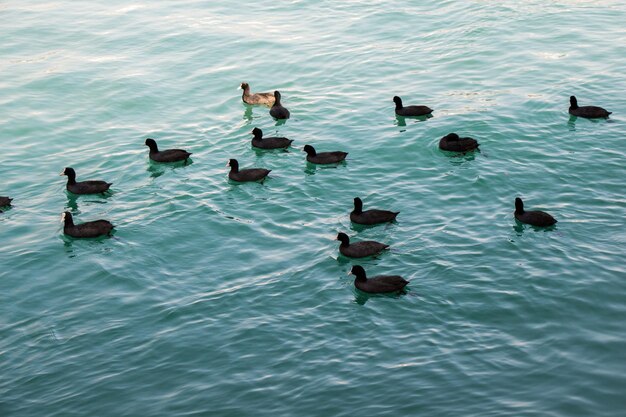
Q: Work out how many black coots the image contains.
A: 15